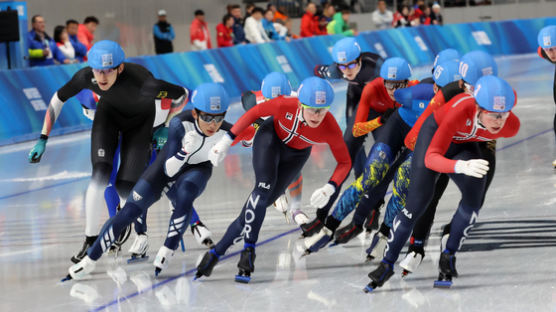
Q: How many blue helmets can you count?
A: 11